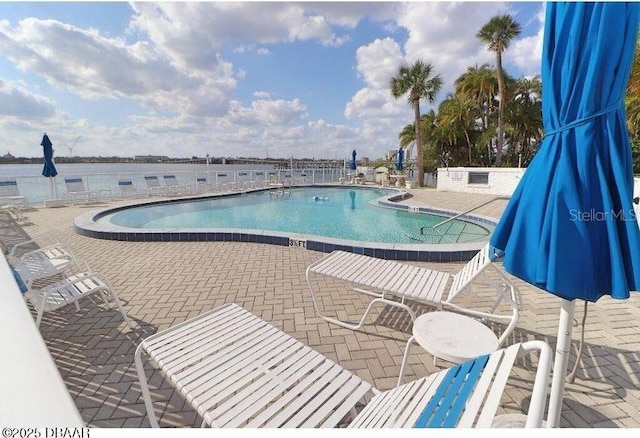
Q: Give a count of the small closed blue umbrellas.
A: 3